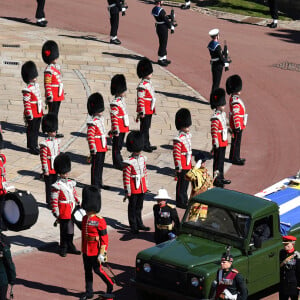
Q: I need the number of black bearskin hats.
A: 12